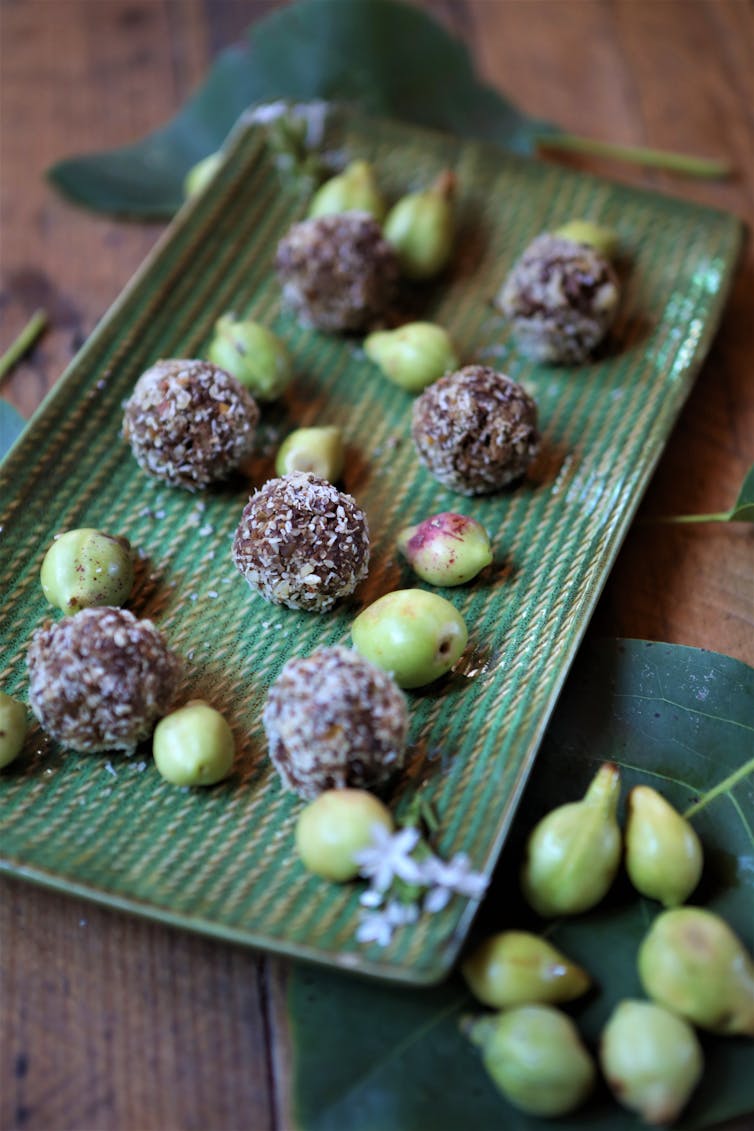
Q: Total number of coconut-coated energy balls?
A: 7